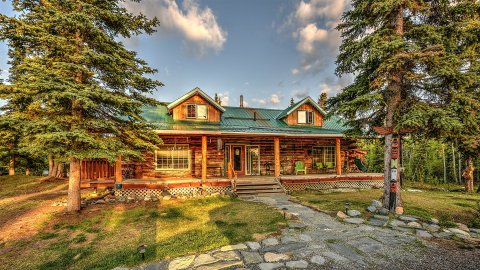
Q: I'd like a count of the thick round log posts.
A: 4